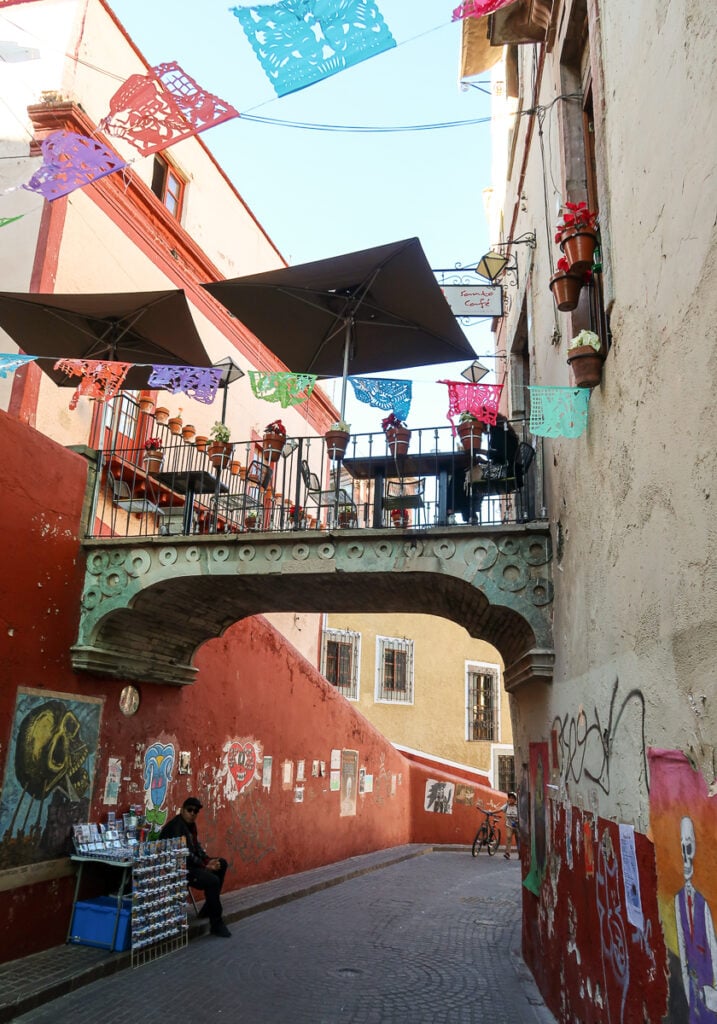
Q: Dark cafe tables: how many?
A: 2